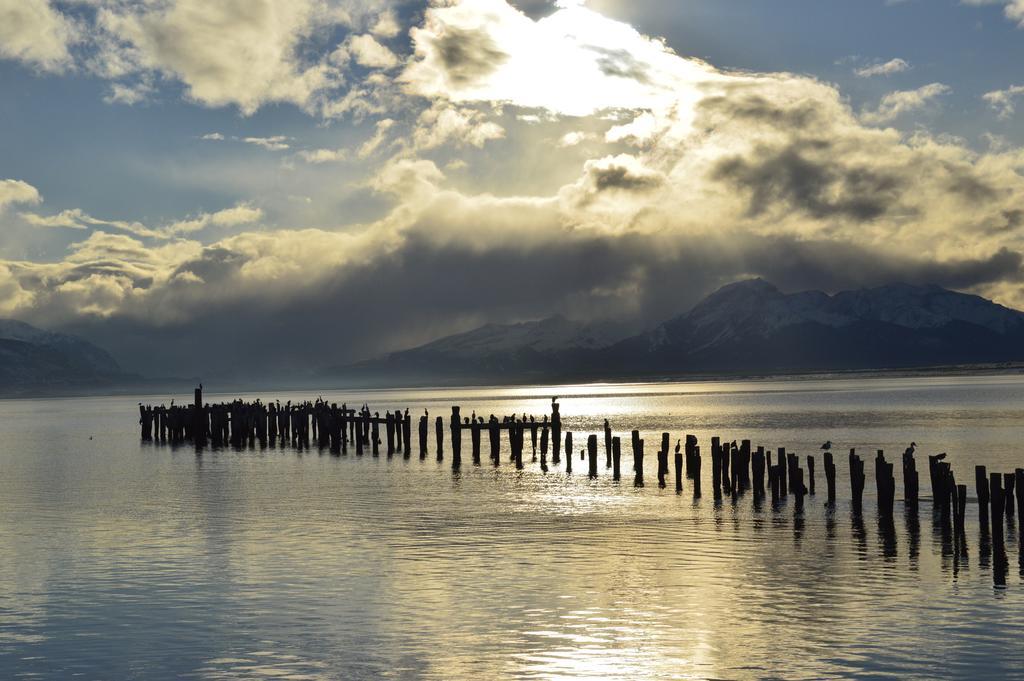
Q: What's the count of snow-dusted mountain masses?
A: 3